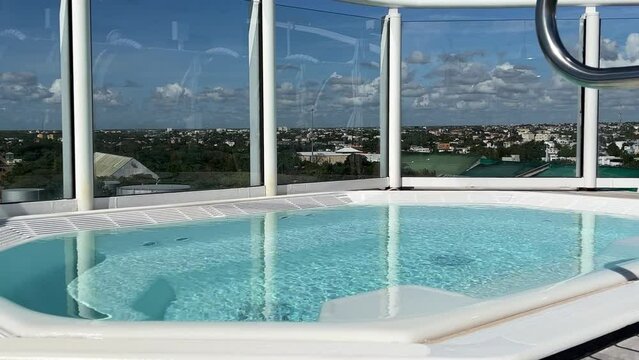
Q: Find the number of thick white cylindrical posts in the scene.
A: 4